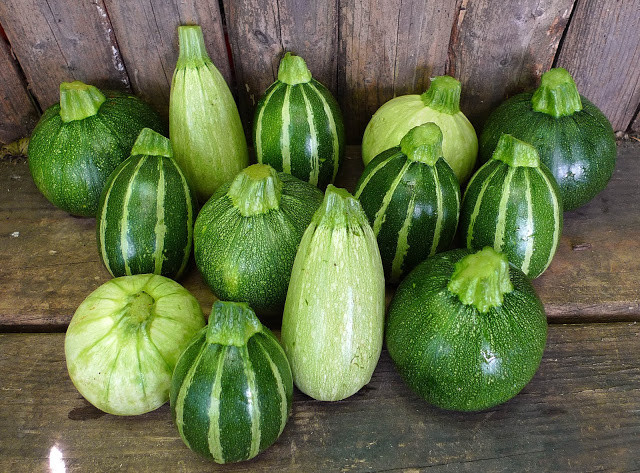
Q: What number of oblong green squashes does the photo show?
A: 2